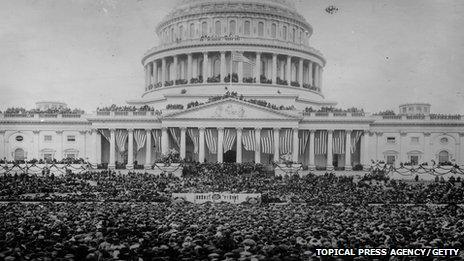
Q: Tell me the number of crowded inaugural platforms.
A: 1